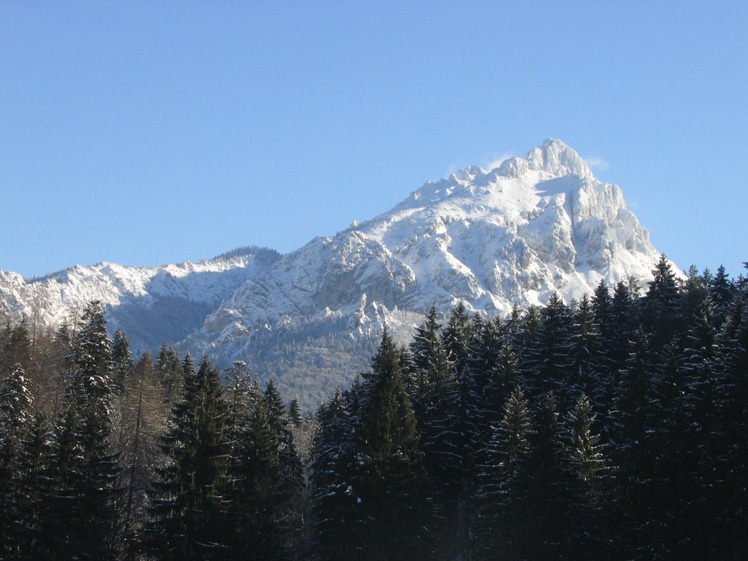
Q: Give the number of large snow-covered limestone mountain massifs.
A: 1